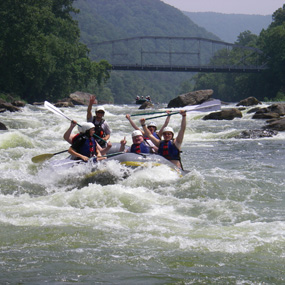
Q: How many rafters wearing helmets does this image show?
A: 5